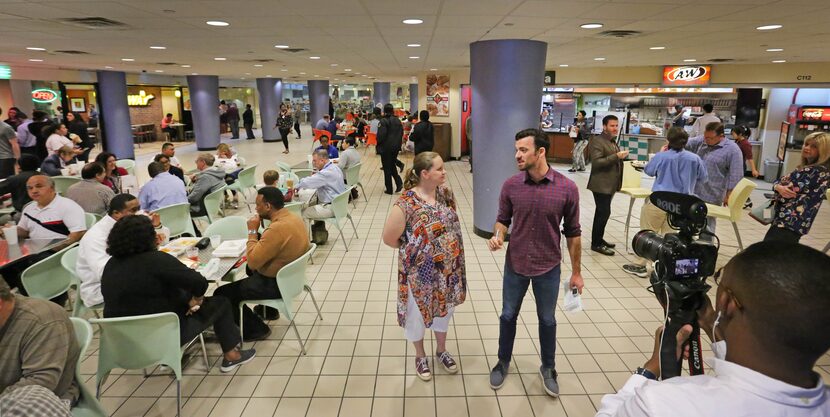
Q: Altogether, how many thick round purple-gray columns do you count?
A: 7